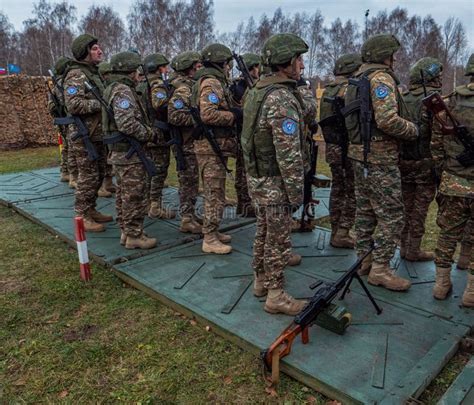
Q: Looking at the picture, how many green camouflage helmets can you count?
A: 13